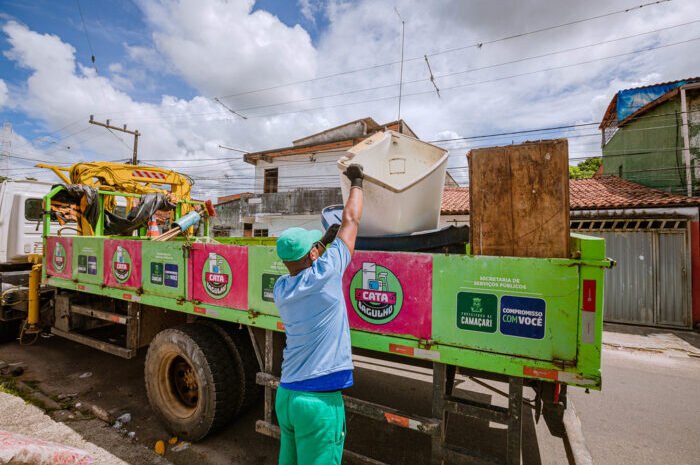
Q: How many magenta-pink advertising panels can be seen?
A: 4